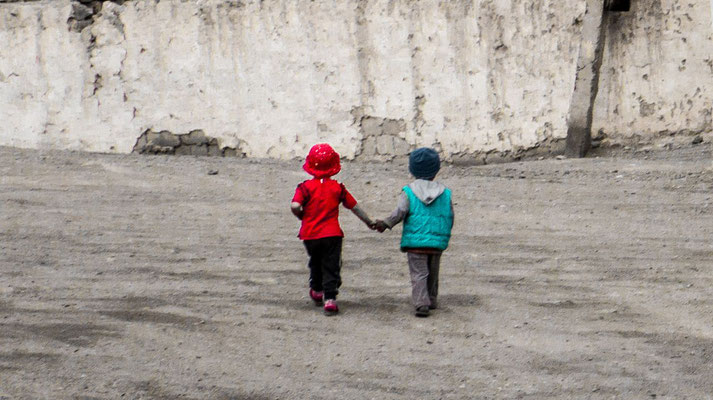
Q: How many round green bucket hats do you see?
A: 0